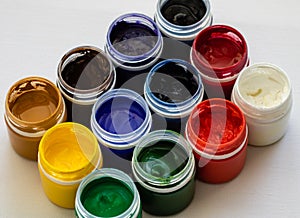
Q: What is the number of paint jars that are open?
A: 12